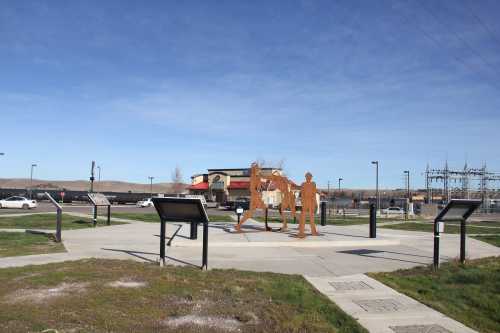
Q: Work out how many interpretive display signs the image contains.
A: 4